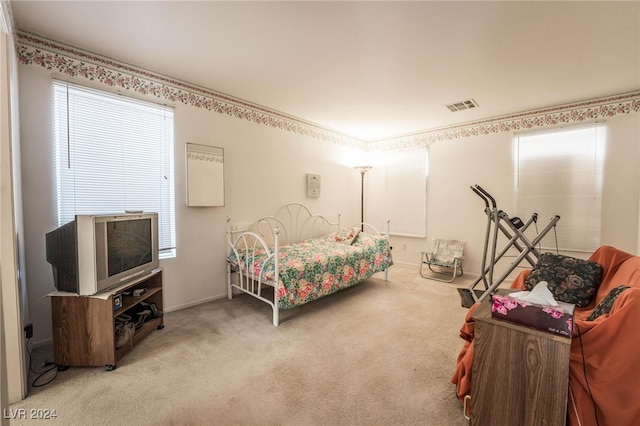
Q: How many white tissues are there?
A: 1